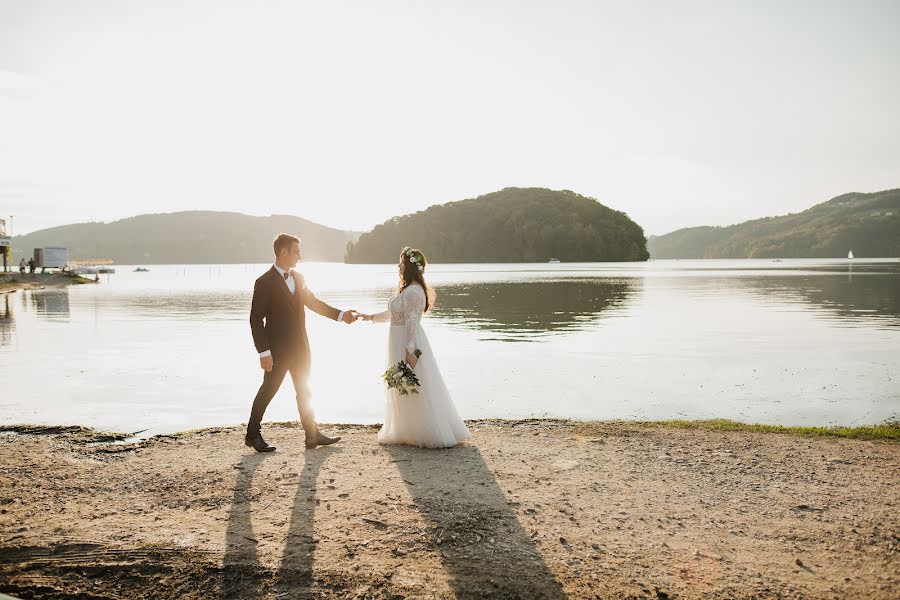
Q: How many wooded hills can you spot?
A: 3